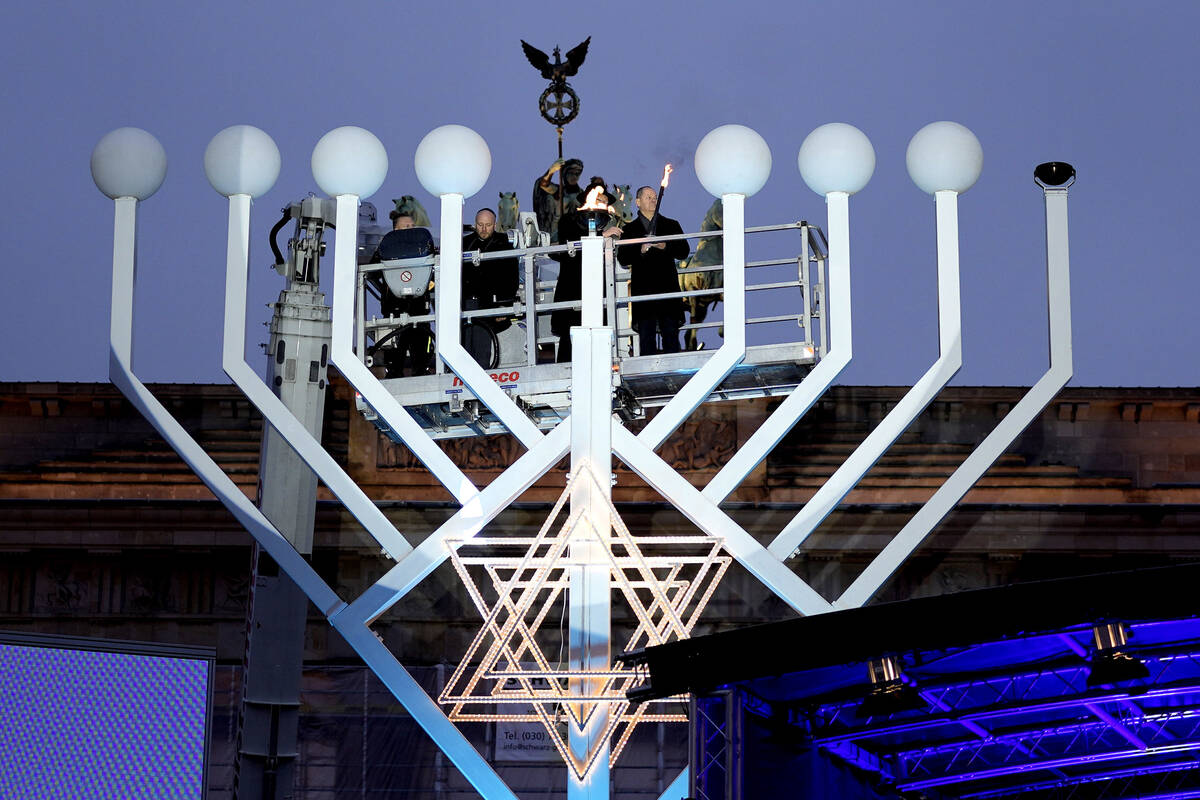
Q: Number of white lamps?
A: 7